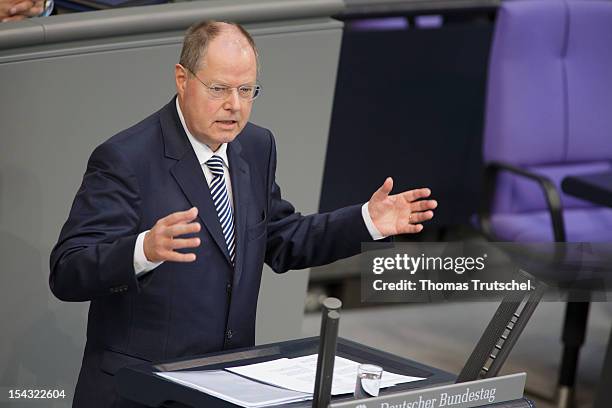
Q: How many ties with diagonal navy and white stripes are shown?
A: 1